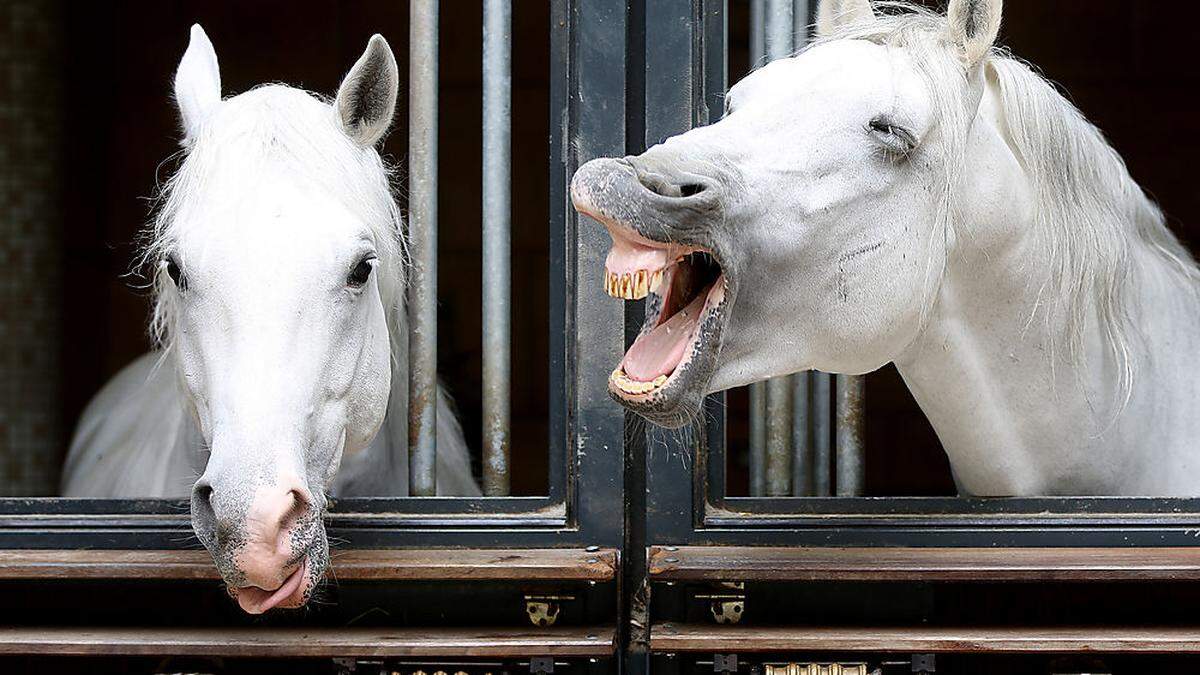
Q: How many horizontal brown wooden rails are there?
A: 4